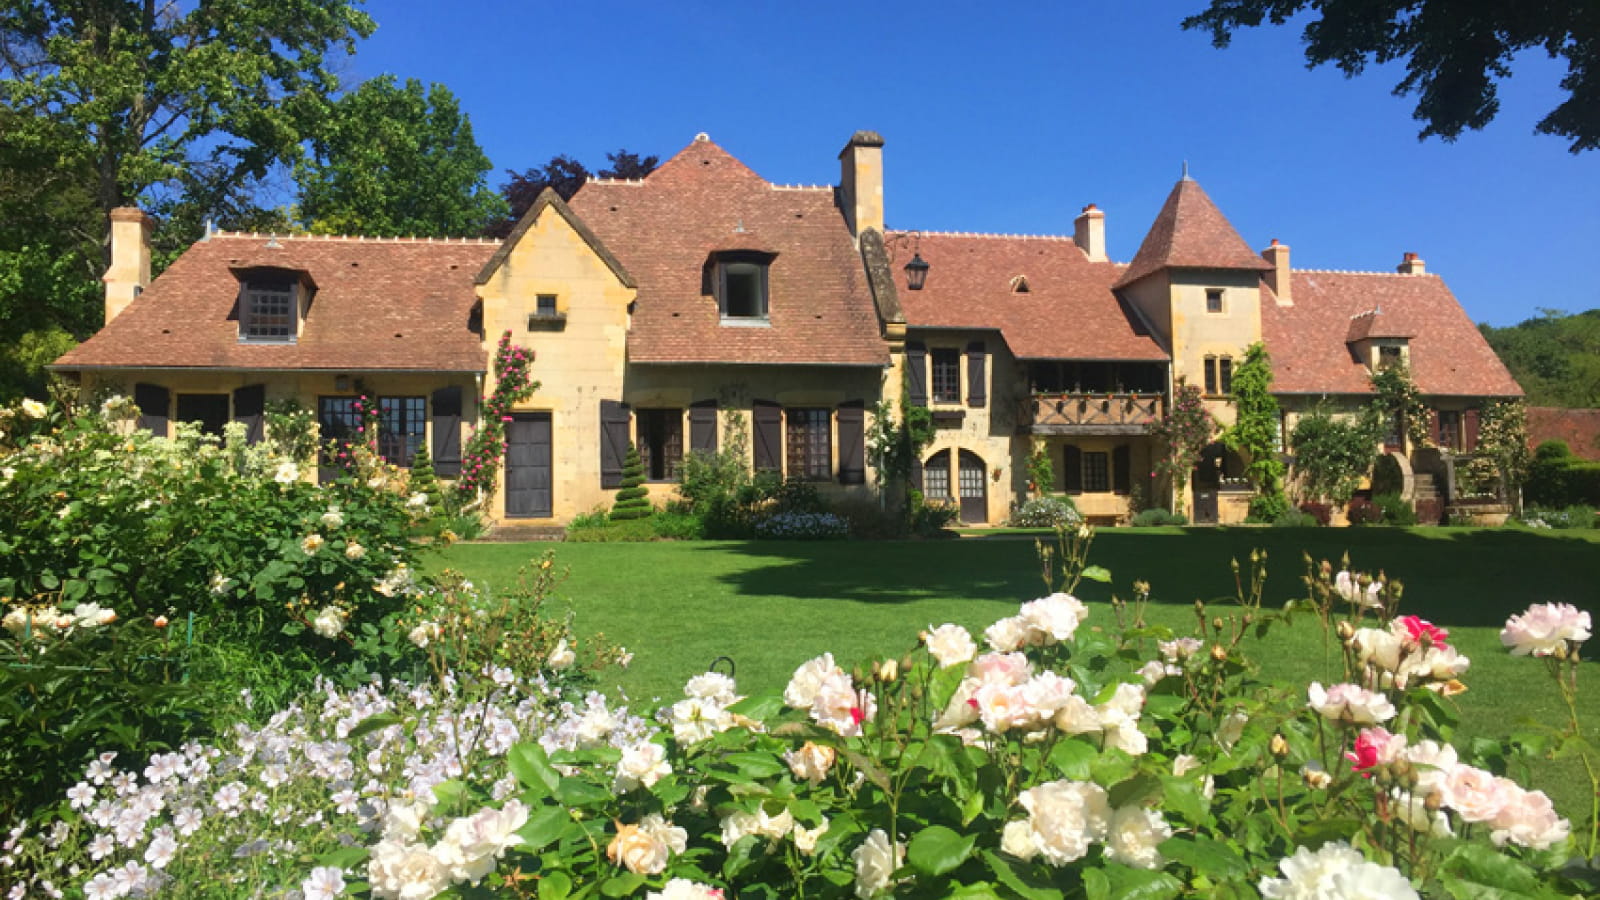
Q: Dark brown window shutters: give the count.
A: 11